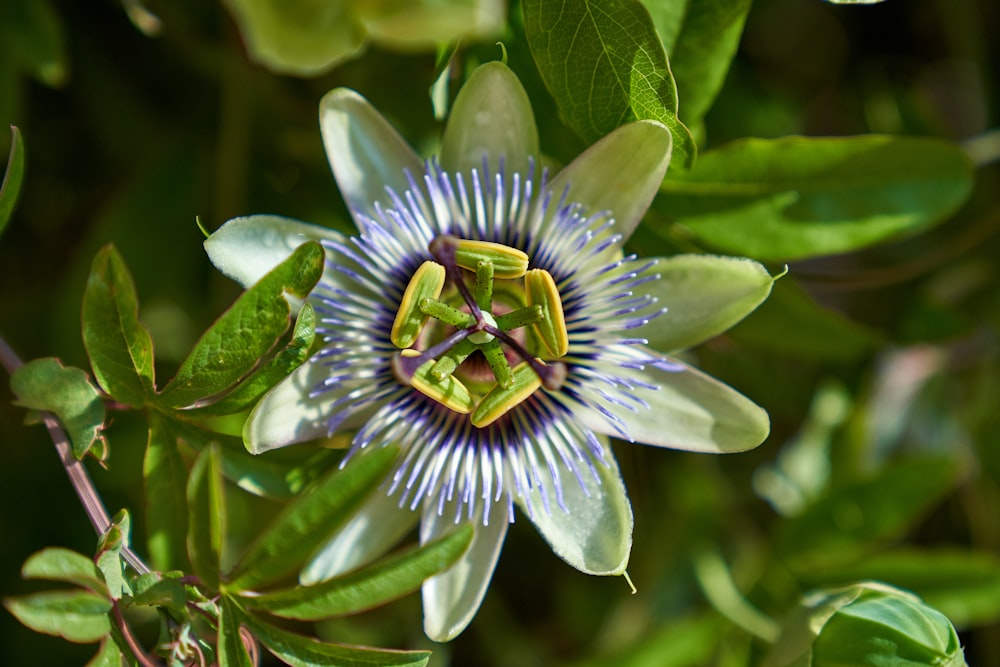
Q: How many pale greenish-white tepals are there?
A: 10